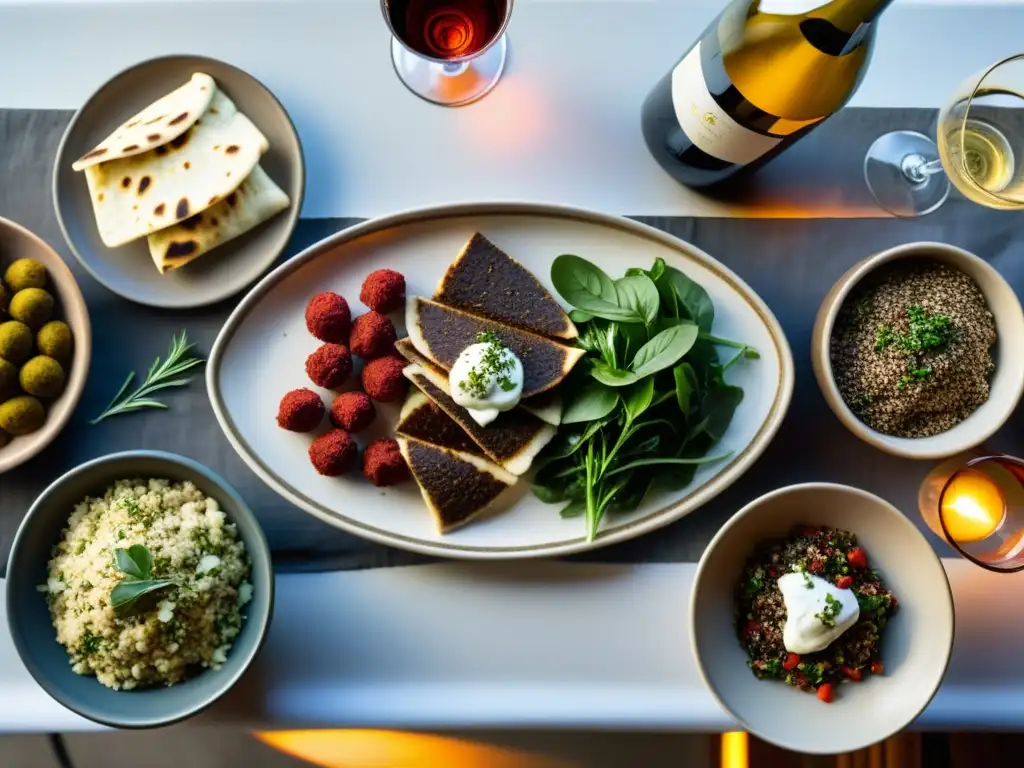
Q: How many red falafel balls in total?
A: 9